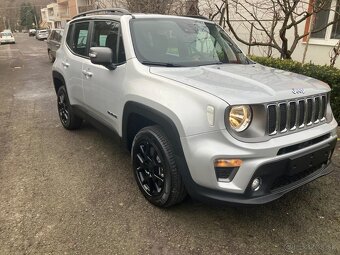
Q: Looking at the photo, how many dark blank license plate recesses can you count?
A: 1